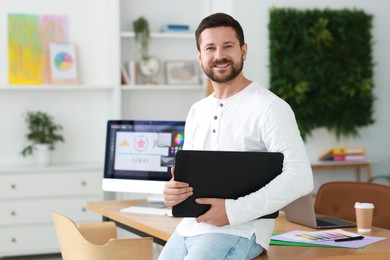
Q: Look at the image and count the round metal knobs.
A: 5